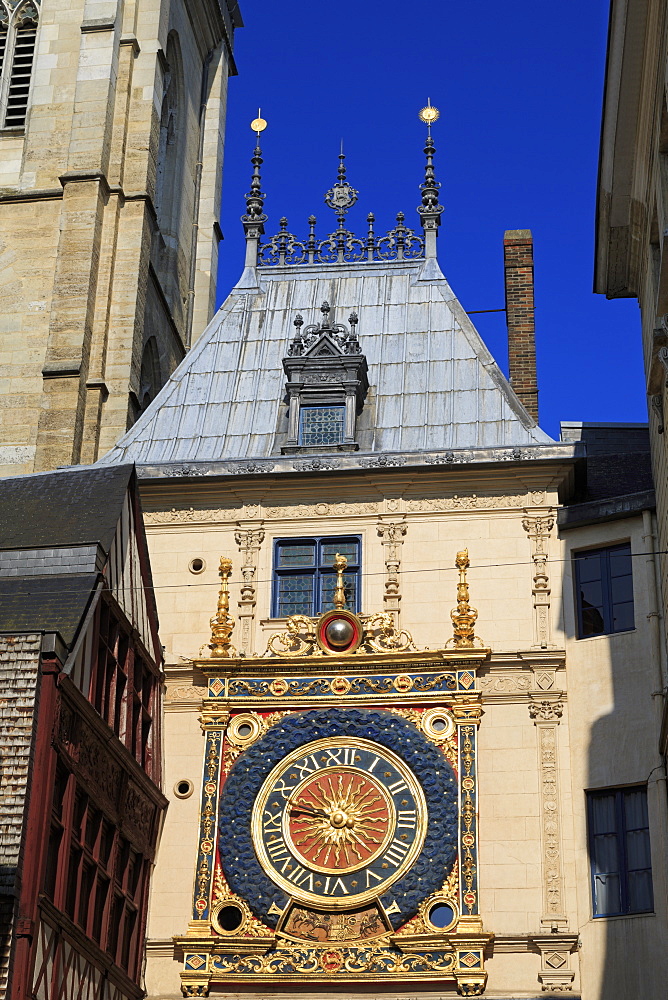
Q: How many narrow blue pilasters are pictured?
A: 2